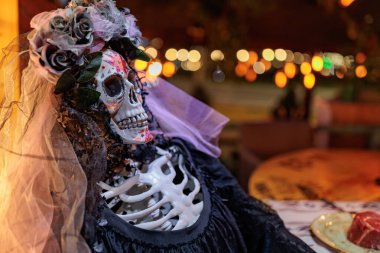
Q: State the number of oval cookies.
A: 0